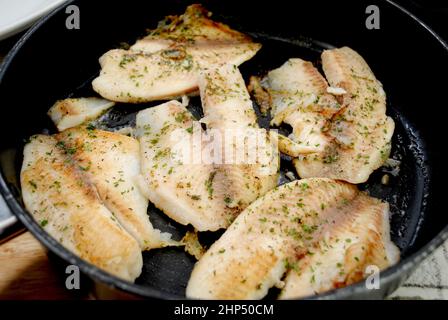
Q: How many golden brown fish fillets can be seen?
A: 5